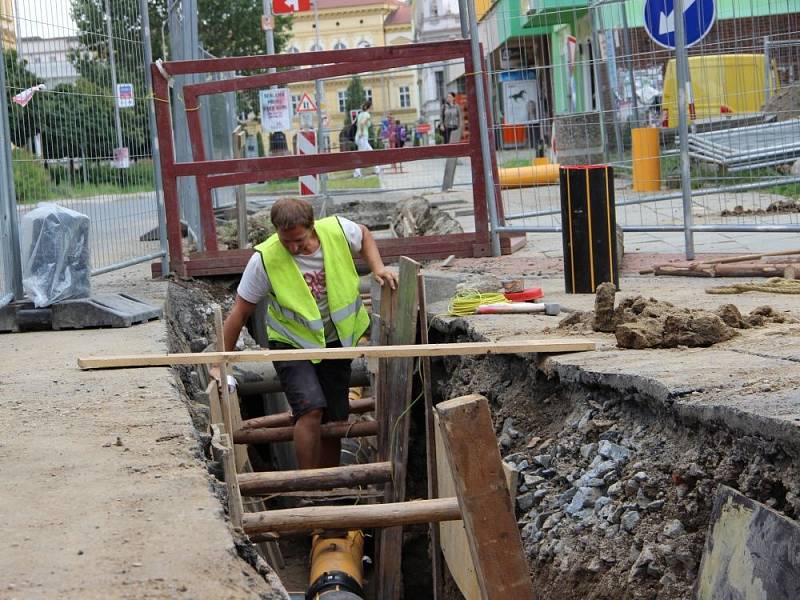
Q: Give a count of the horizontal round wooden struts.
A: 4